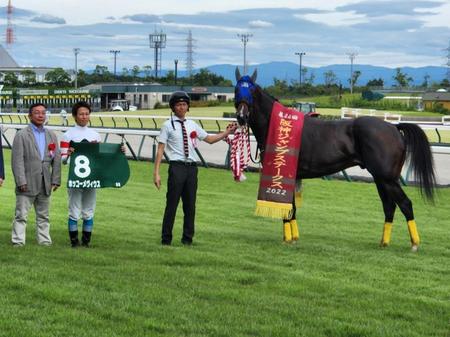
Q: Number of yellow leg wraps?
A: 4